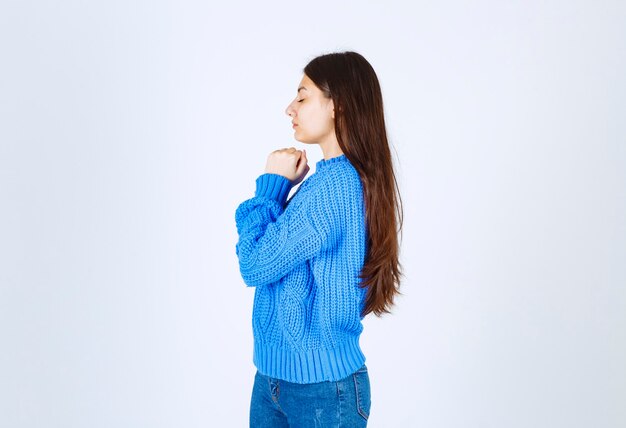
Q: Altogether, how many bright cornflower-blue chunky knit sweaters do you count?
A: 1